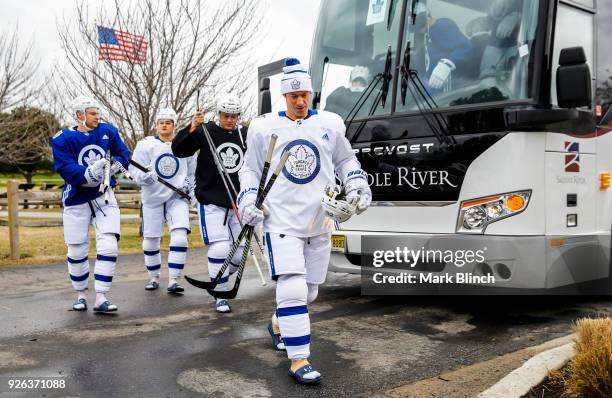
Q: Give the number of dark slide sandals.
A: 7